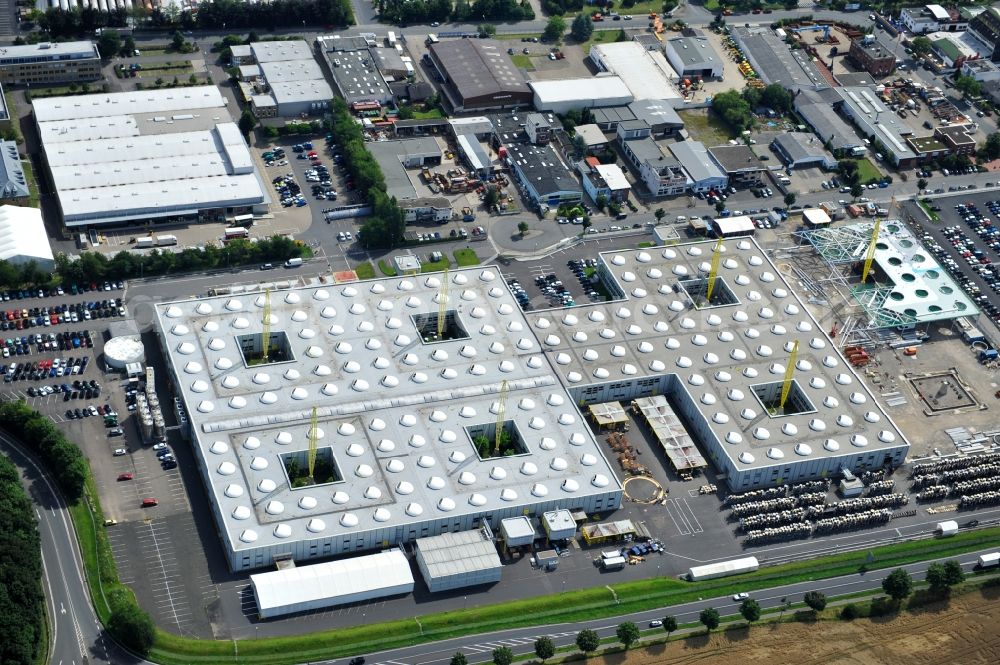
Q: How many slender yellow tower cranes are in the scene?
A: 7